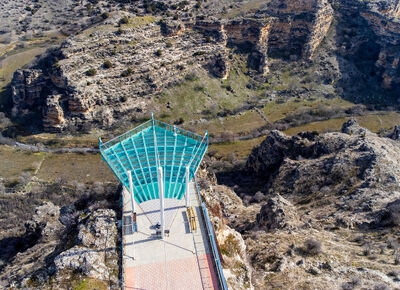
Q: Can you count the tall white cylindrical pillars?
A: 3